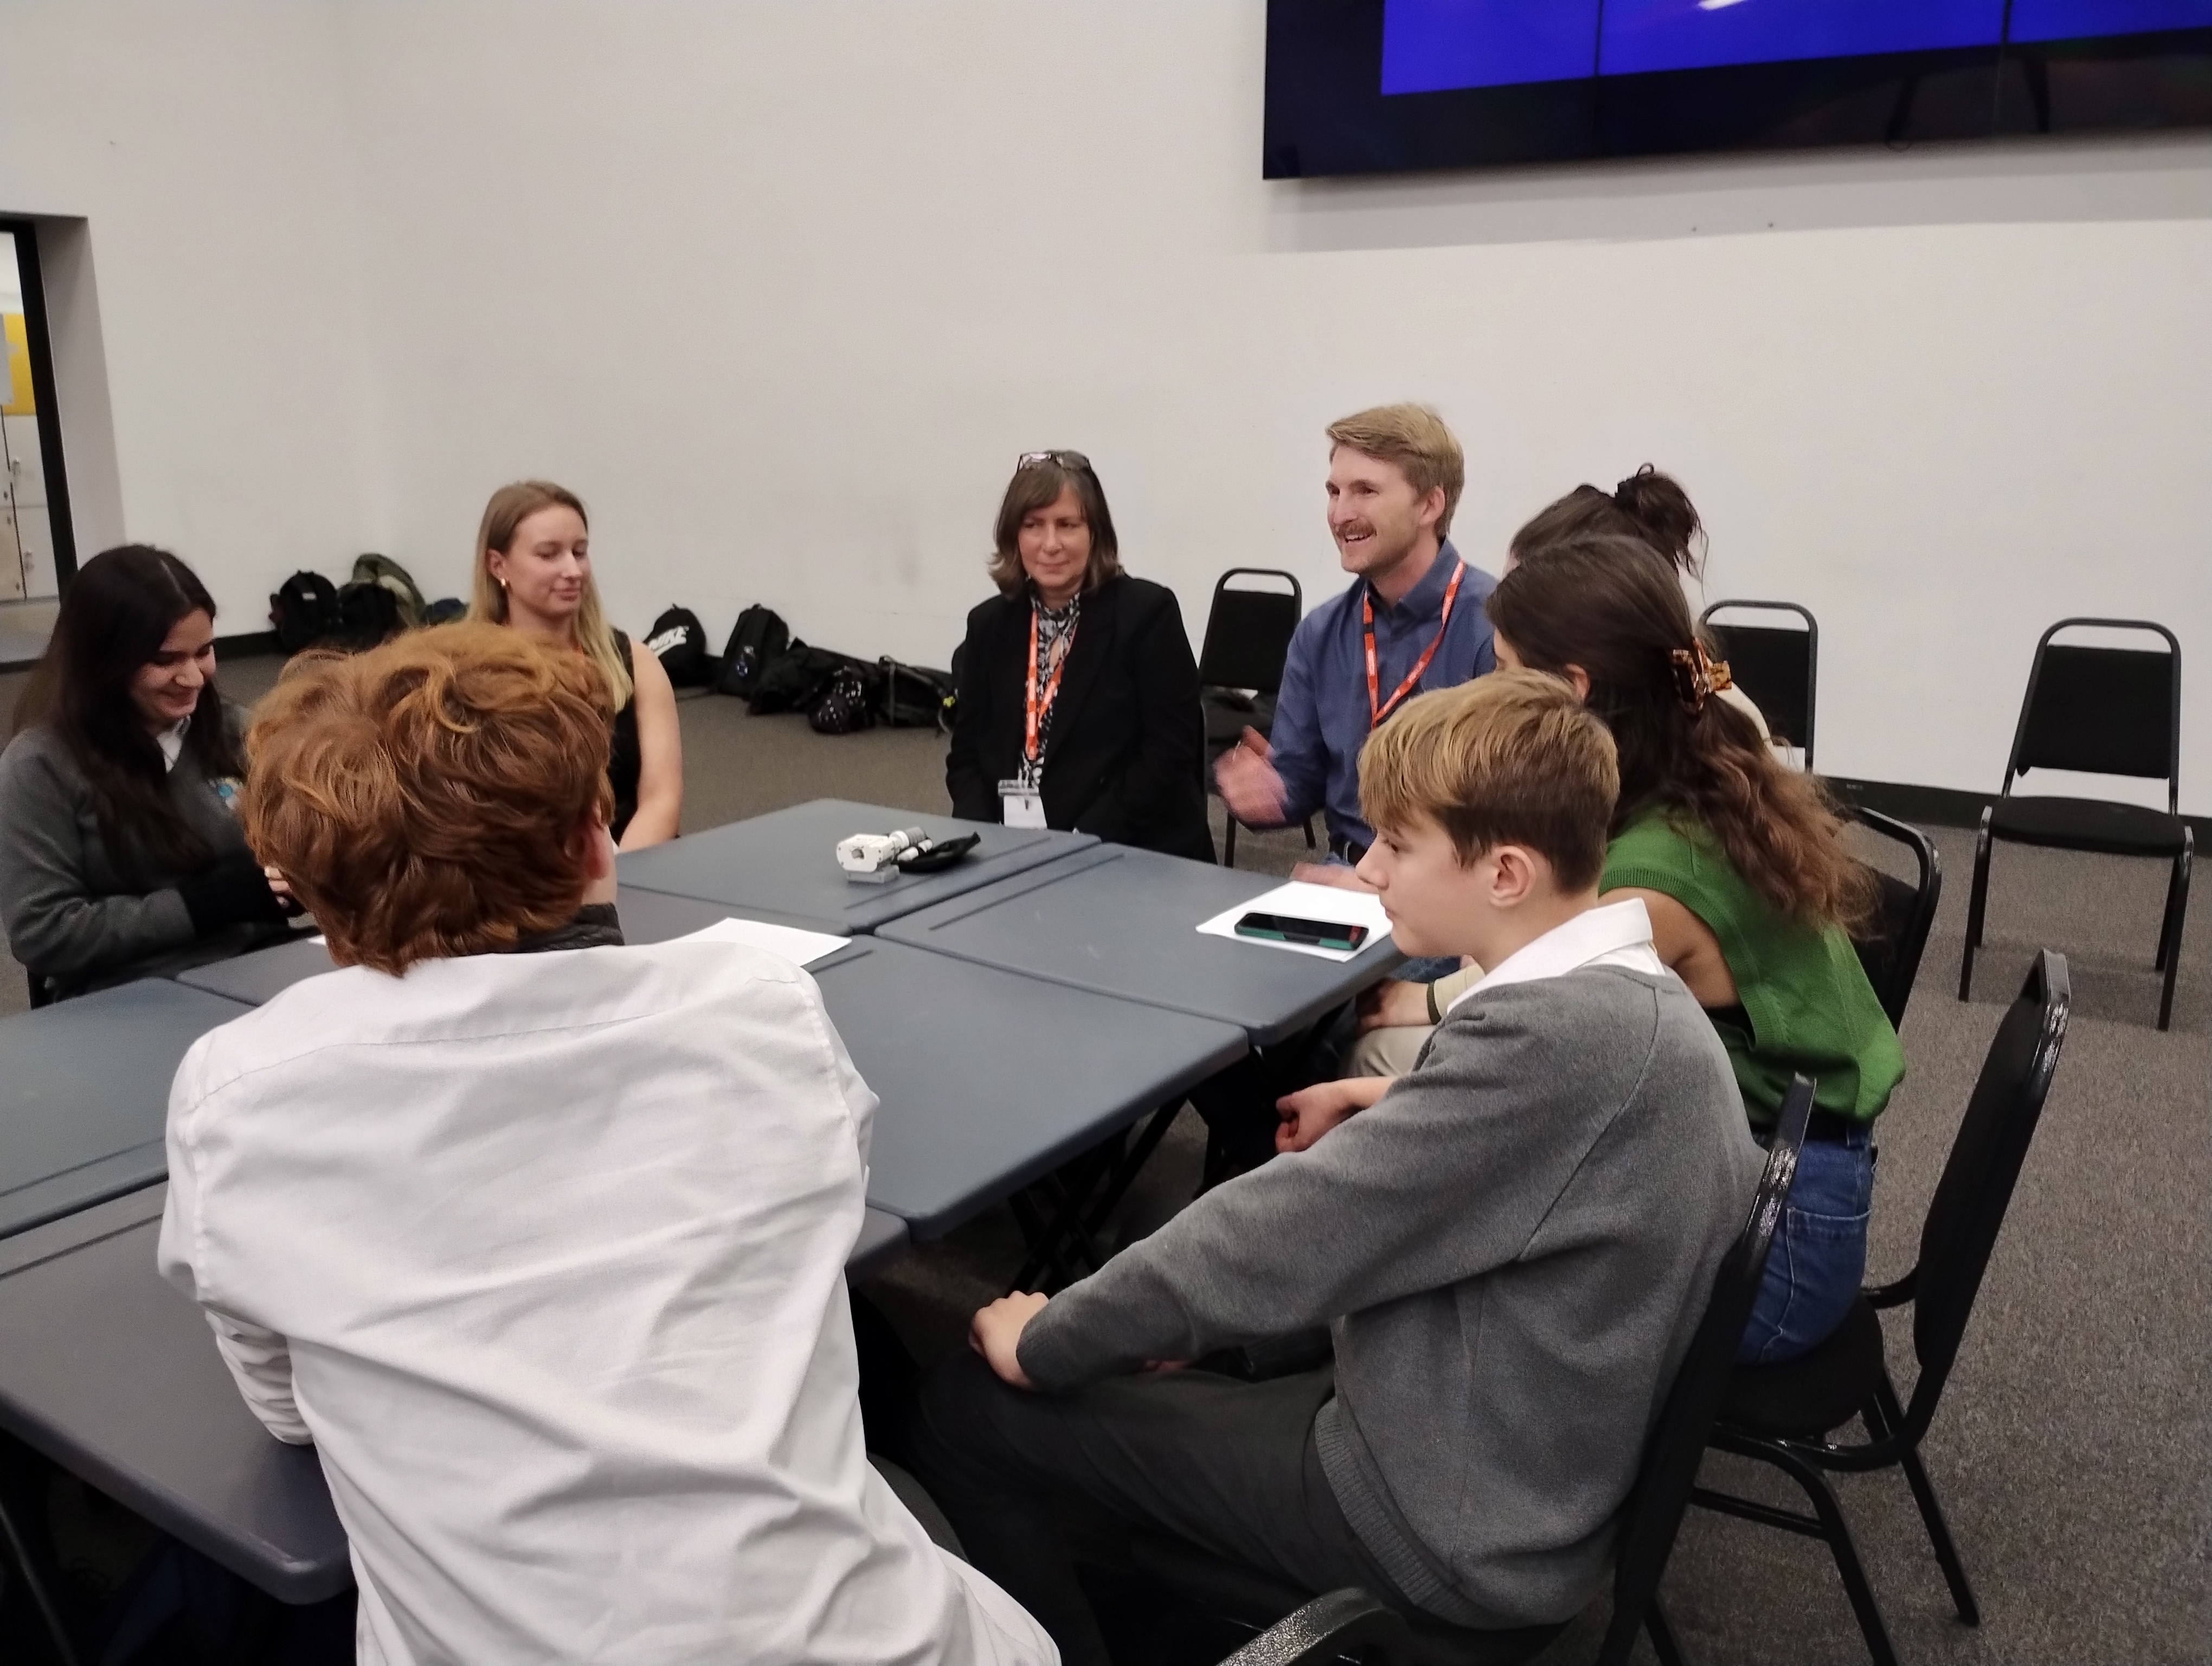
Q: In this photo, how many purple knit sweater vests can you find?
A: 0